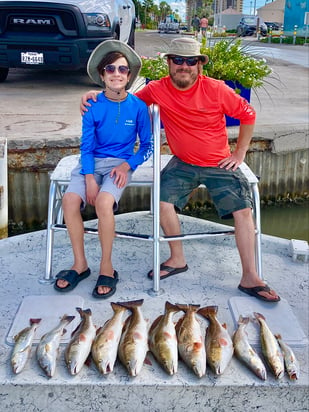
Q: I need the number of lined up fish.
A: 11